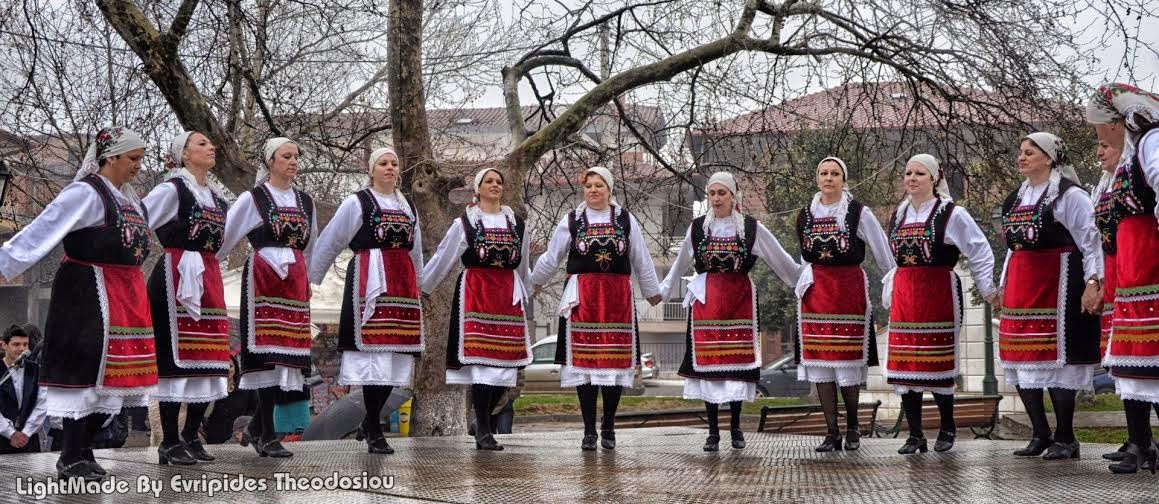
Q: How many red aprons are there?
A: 12